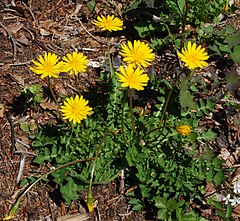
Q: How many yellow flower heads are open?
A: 7